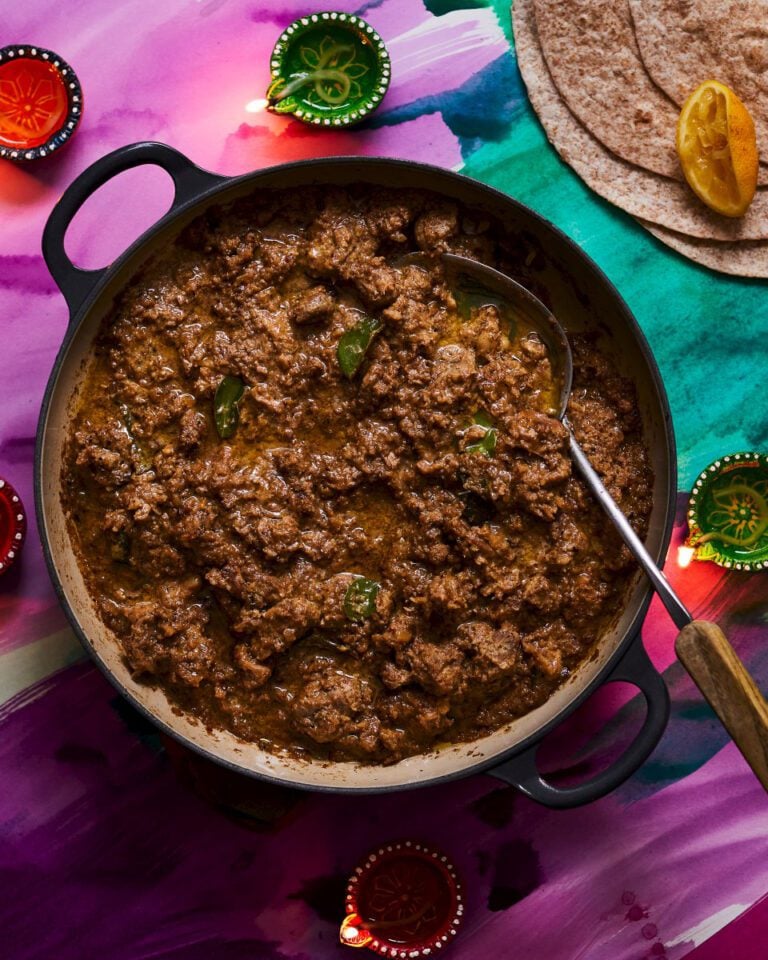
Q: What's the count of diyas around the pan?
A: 5